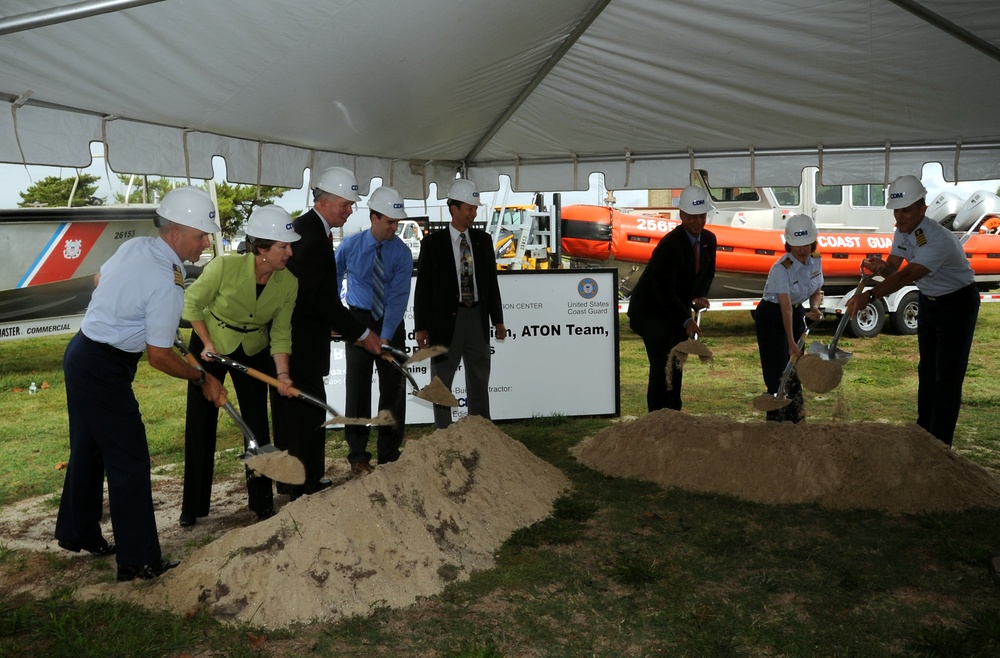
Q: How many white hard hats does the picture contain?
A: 8